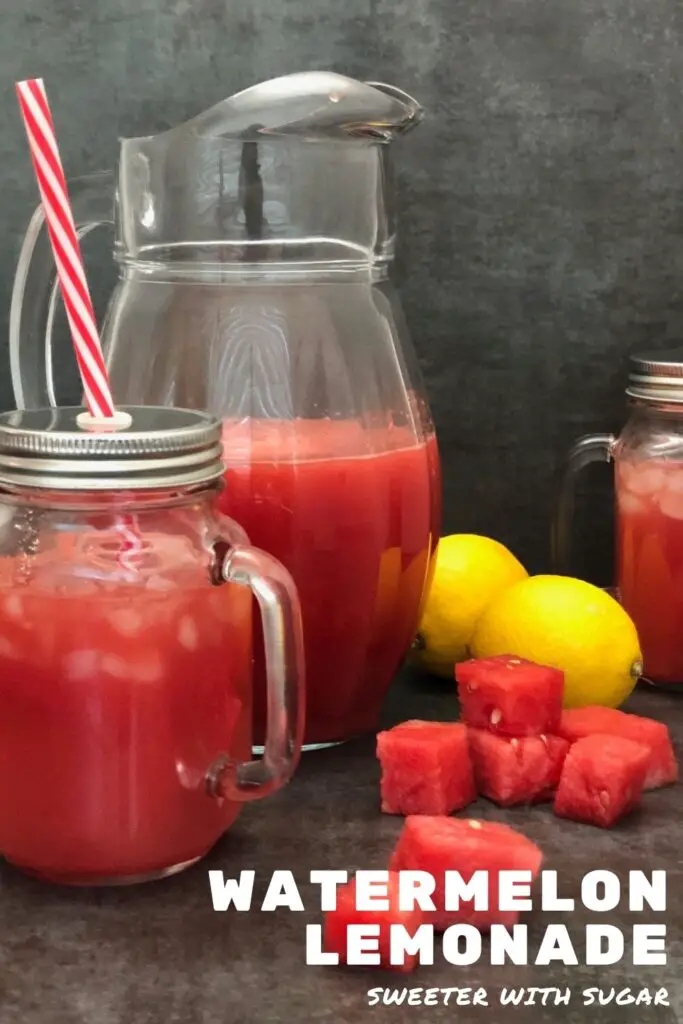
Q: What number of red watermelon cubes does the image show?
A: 7